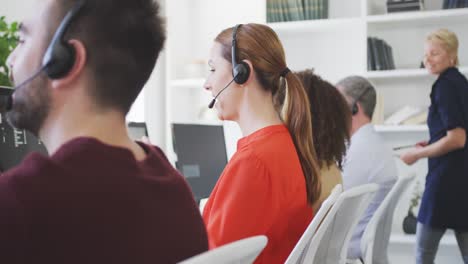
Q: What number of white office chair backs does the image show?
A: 4